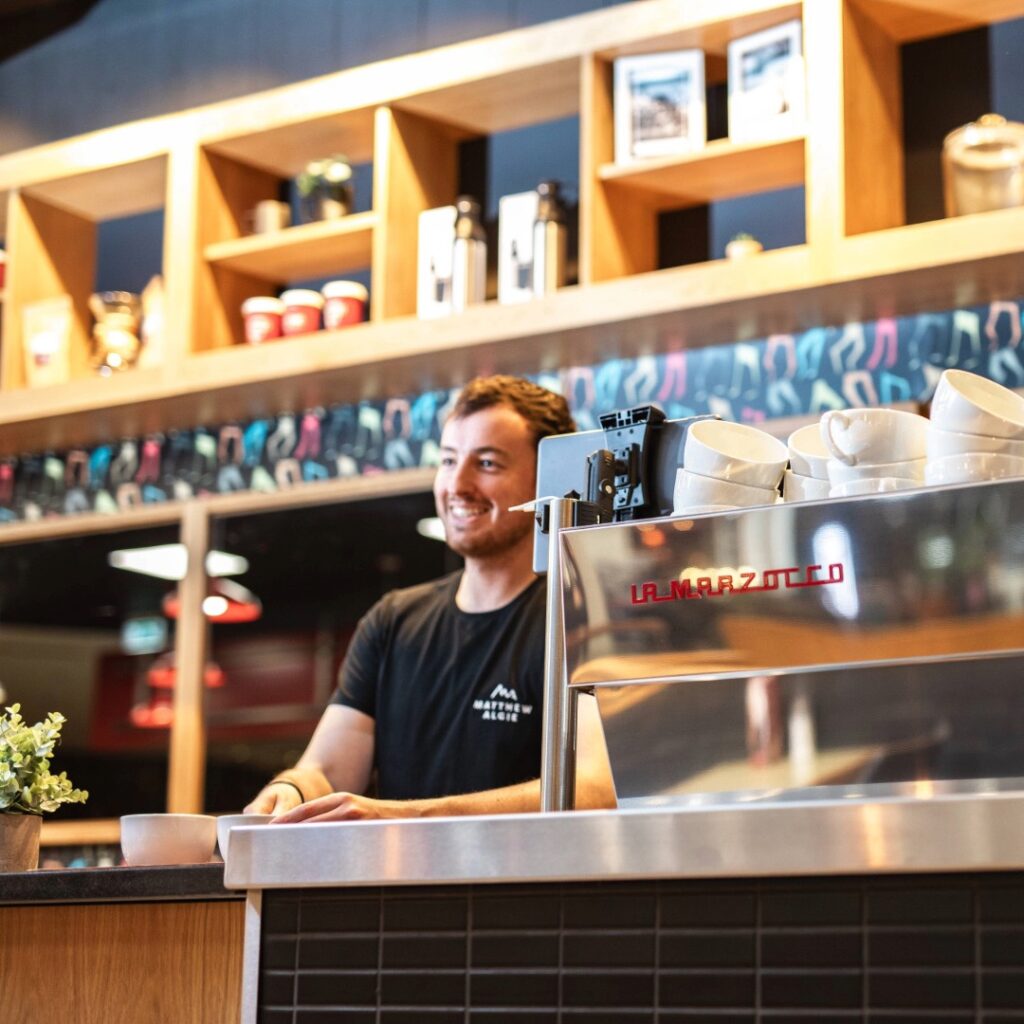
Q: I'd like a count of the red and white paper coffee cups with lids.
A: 3